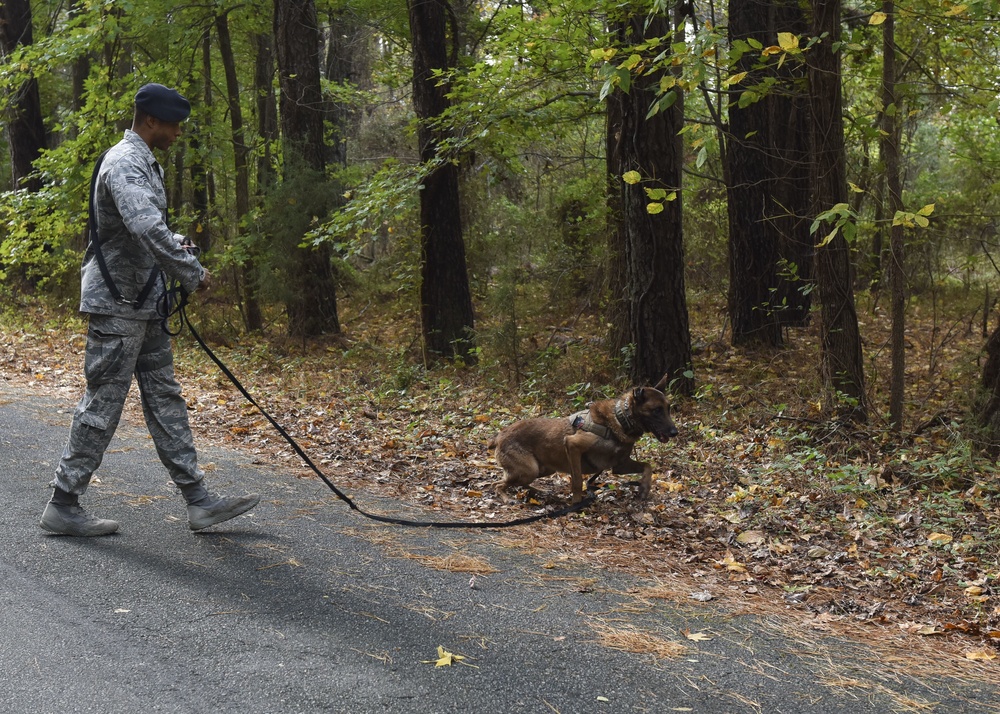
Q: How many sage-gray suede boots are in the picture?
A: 2